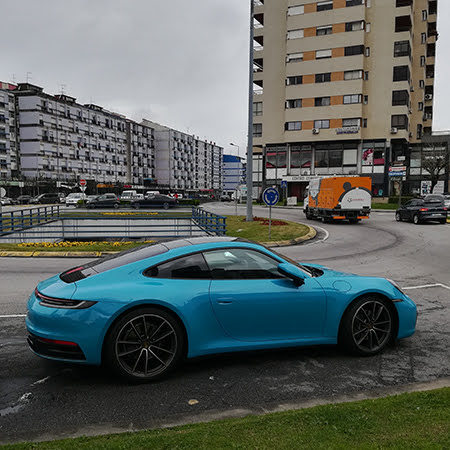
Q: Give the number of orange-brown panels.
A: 12